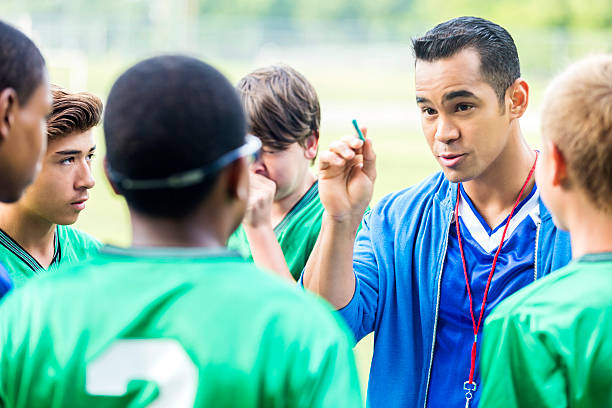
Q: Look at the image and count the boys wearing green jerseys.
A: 4